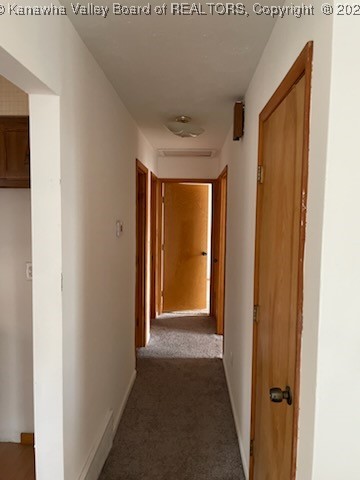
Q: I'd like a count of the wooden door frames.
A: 5